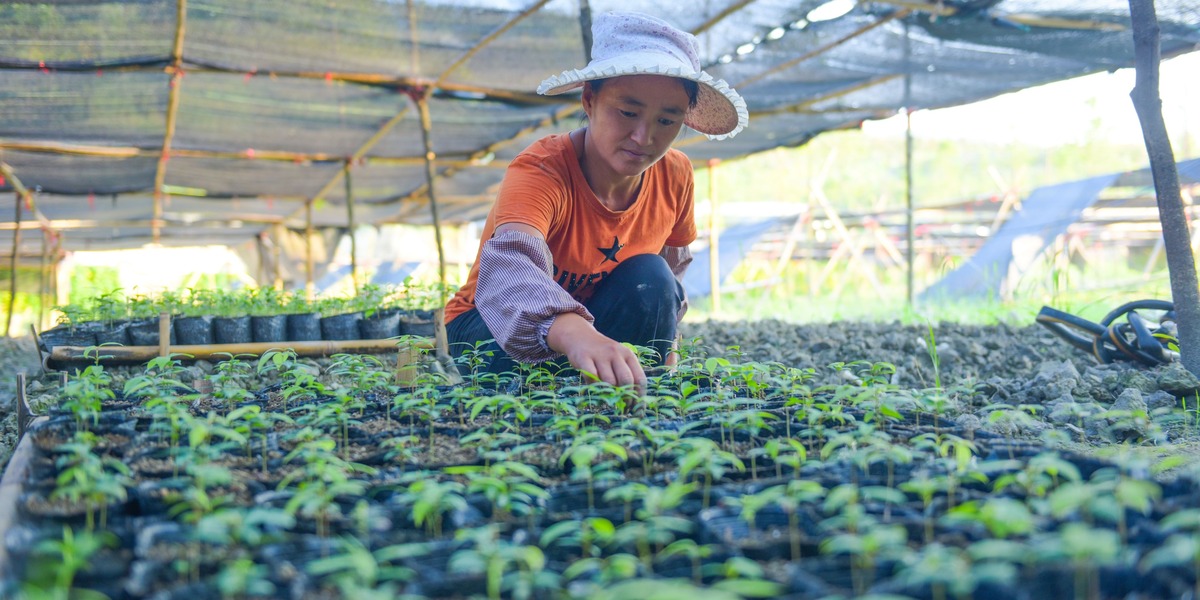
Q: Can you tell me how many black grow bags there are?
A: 10